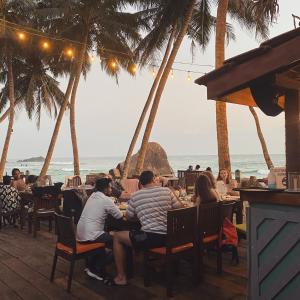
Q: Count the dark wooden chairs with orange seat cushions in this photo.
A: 3